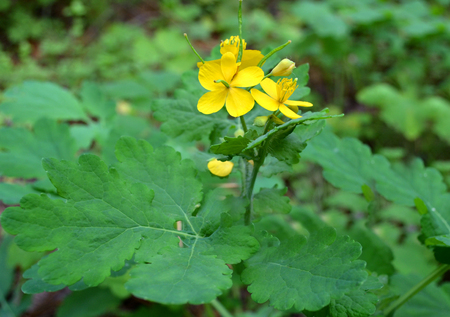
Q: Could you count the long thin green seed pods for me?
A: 3